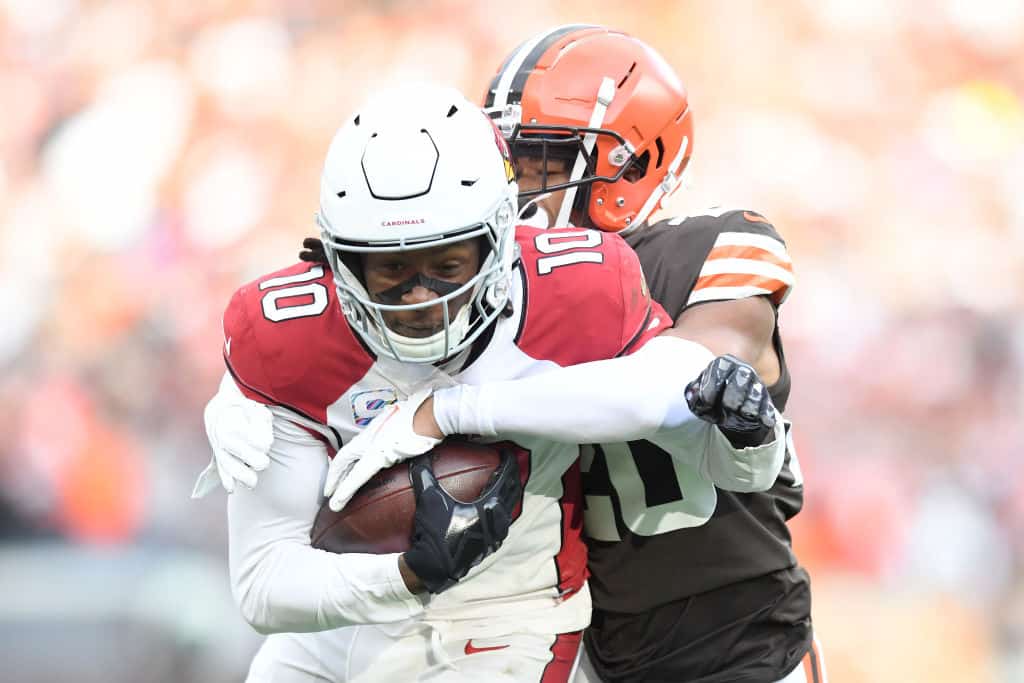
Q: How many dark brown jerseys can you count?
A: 1